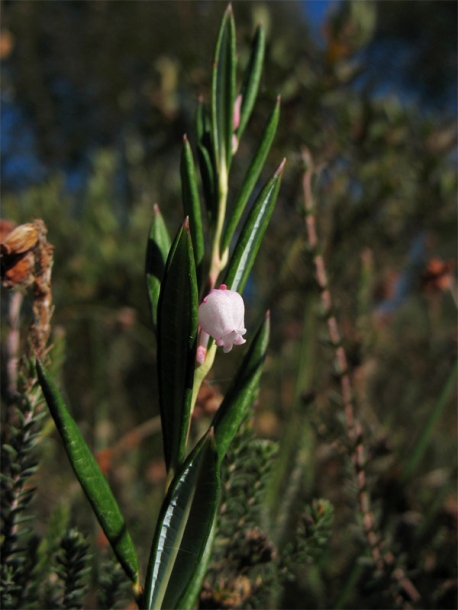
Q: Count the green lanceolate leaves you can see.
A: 11